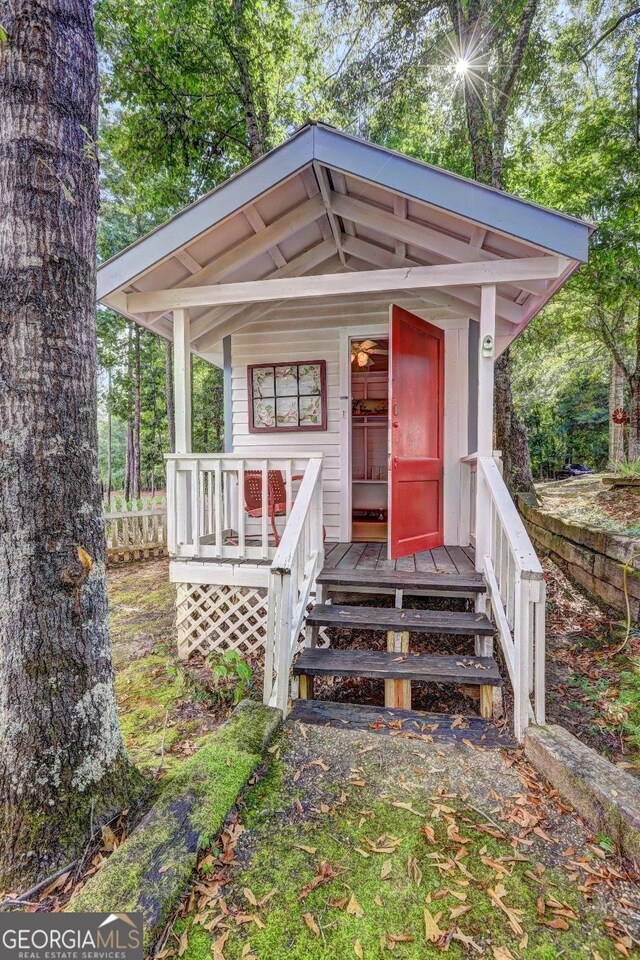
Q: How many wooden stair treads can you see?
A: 4